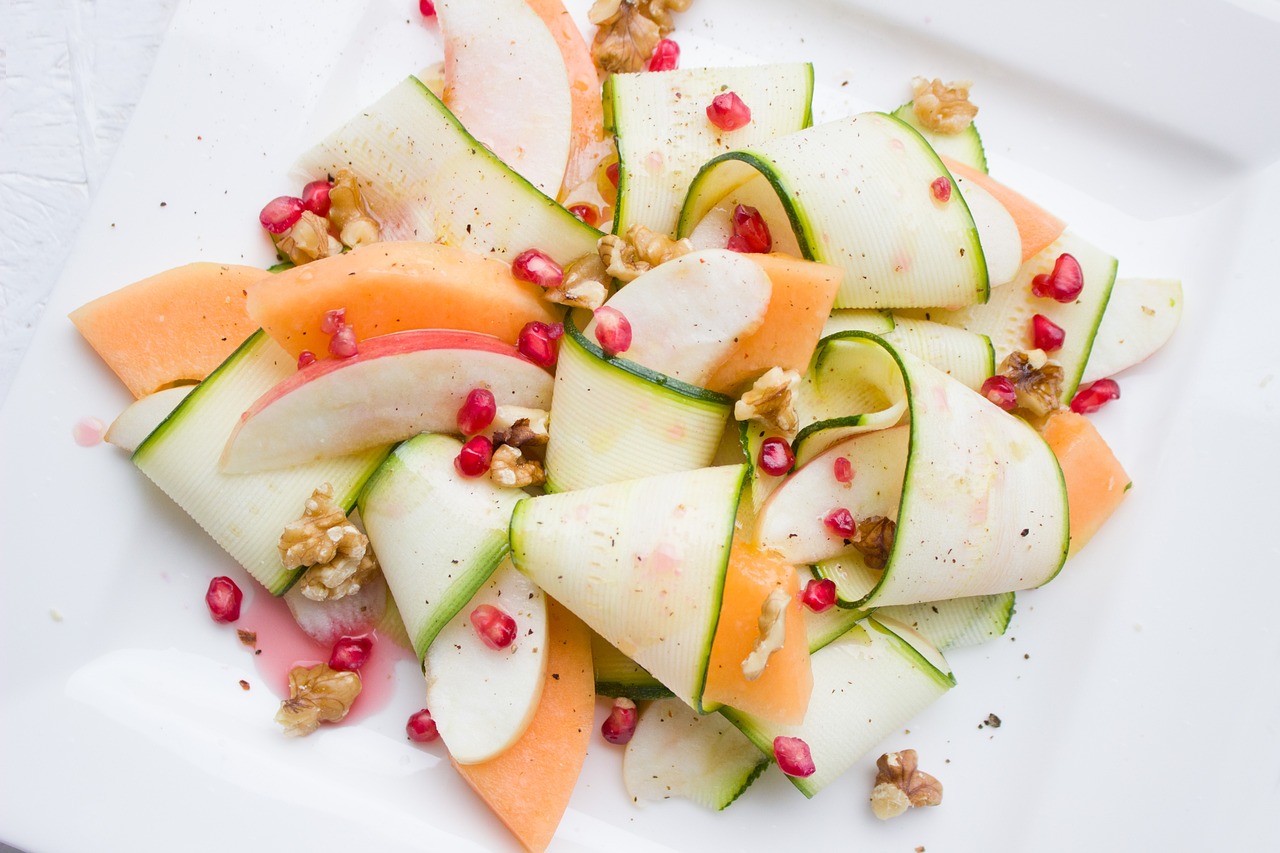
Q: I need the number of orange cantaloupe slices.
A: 8